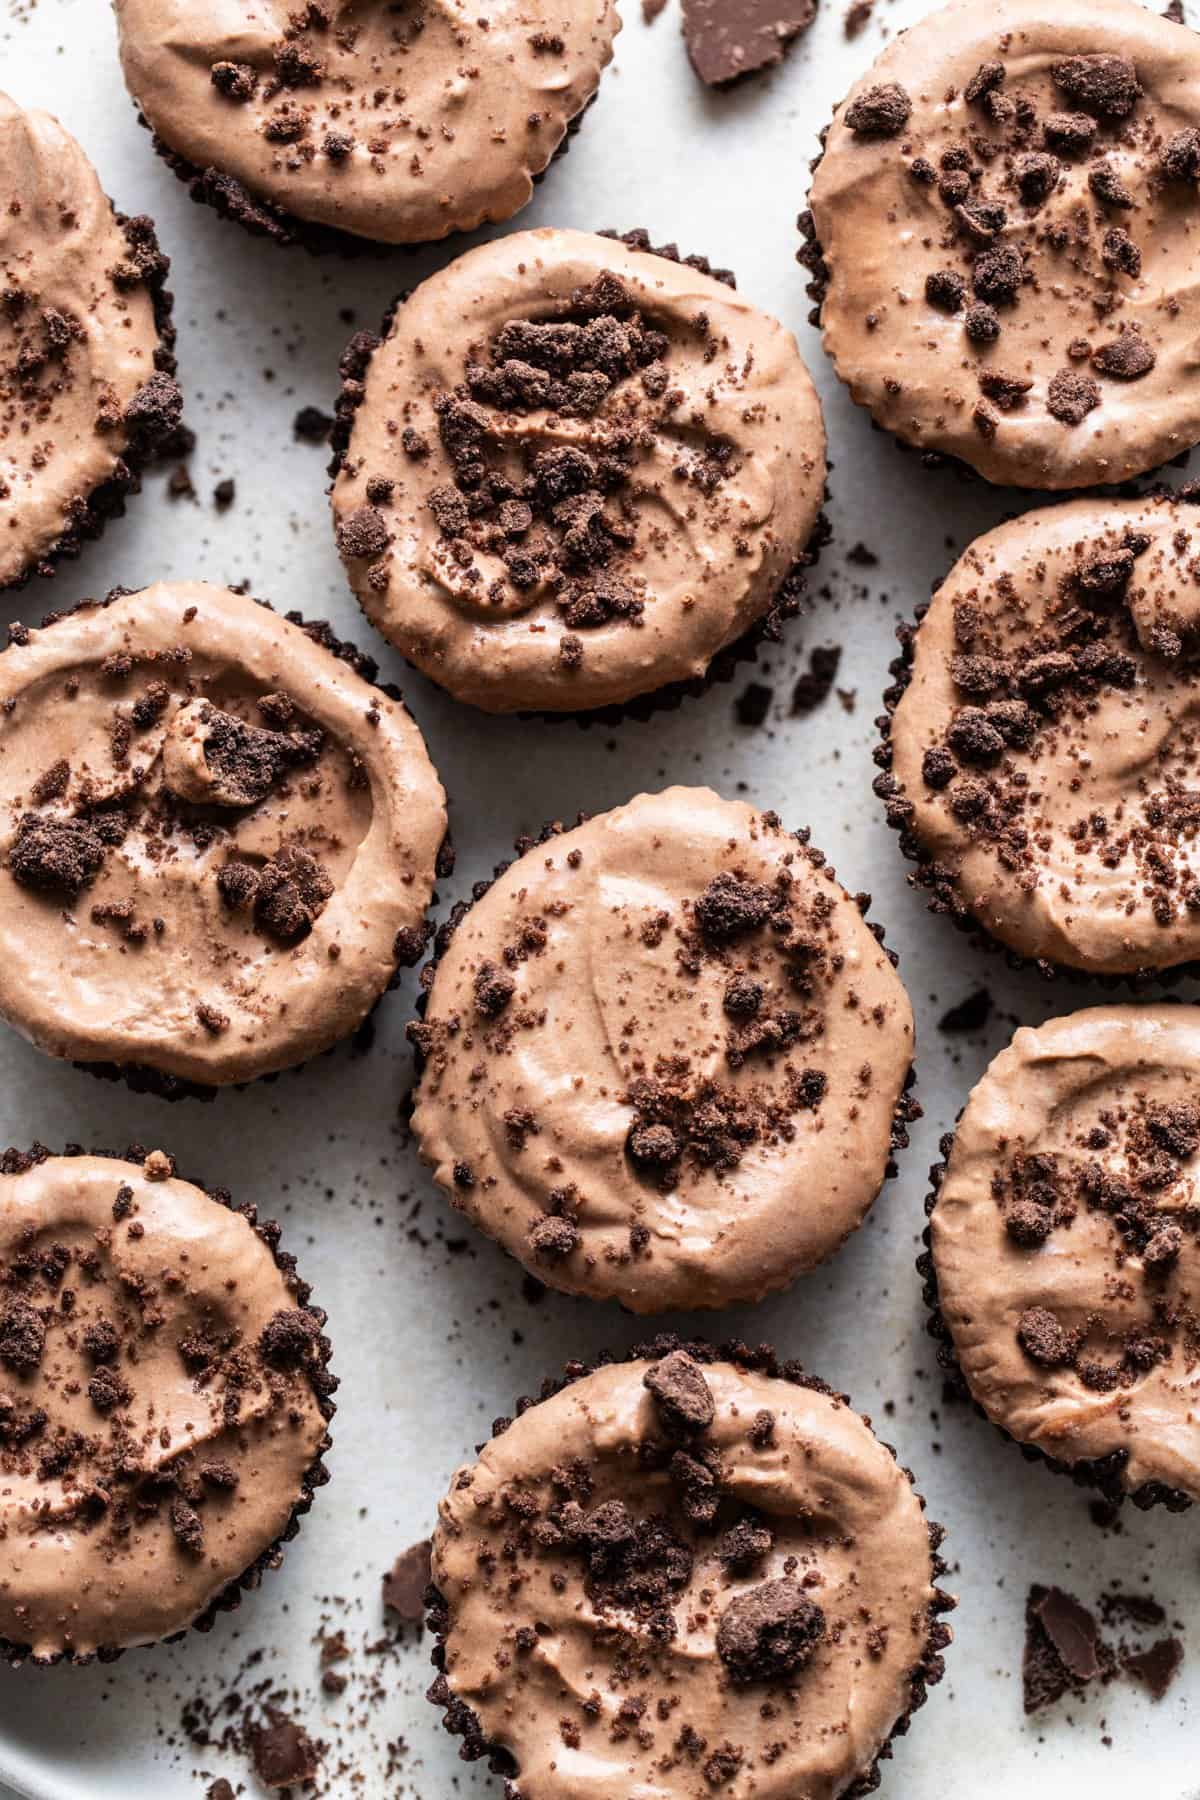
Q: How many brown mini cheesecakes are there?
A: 10